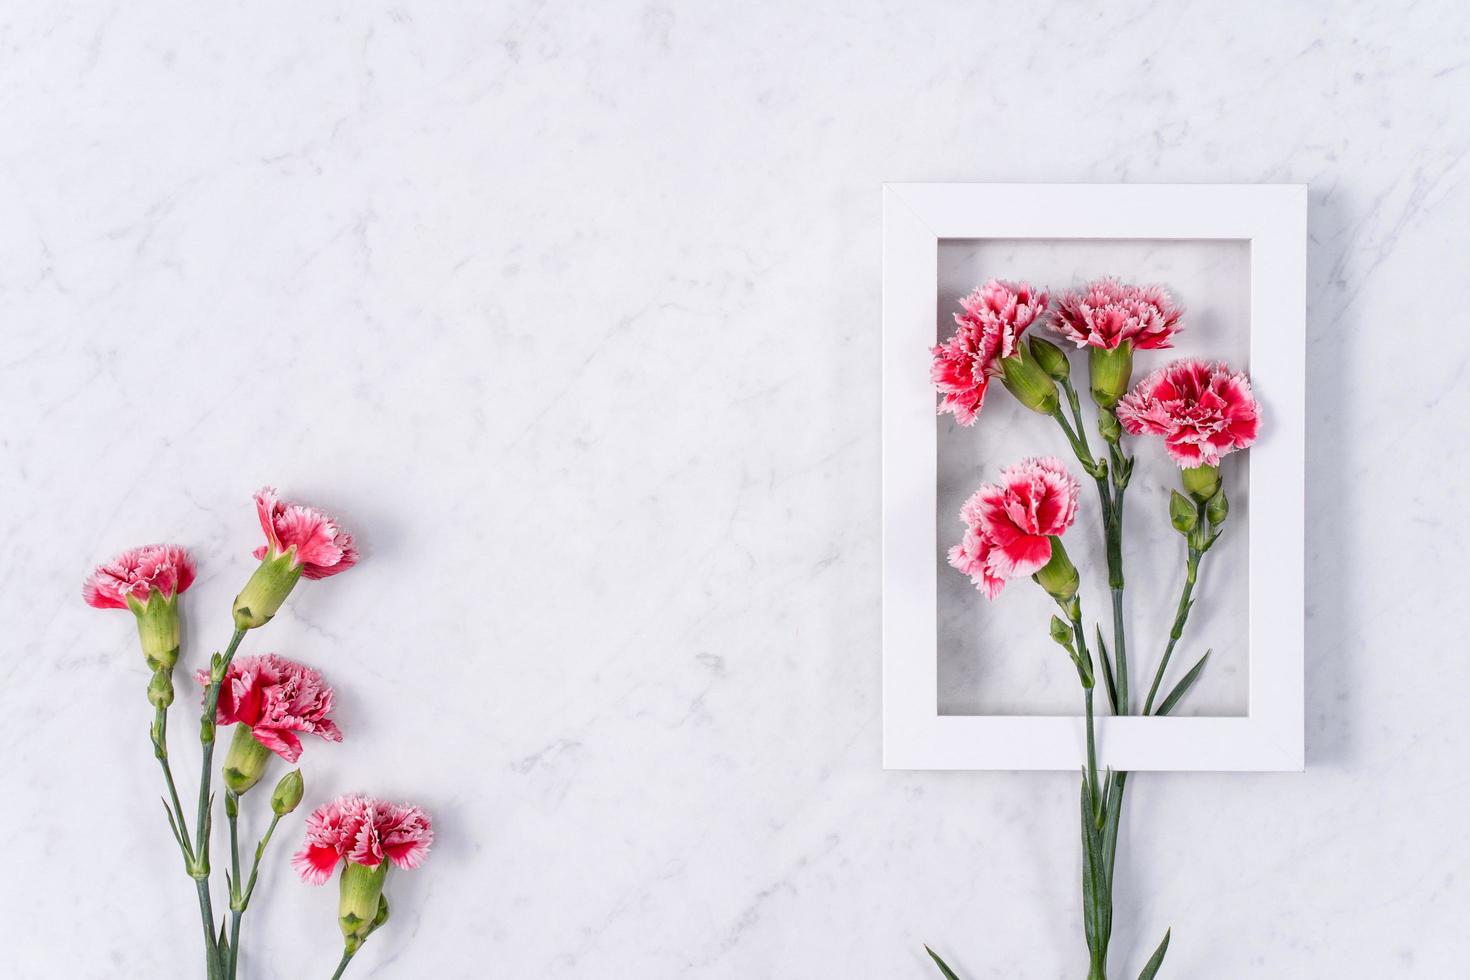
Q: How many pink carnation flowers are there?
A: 8